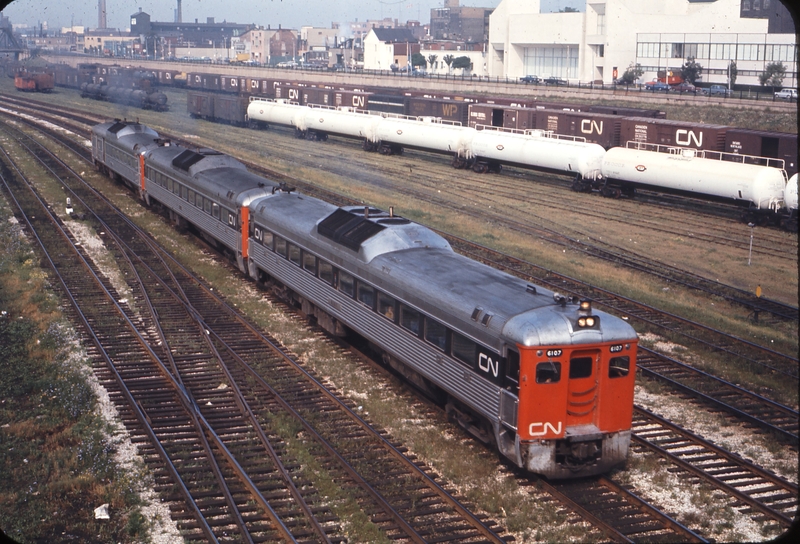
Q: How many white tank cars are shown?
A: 6